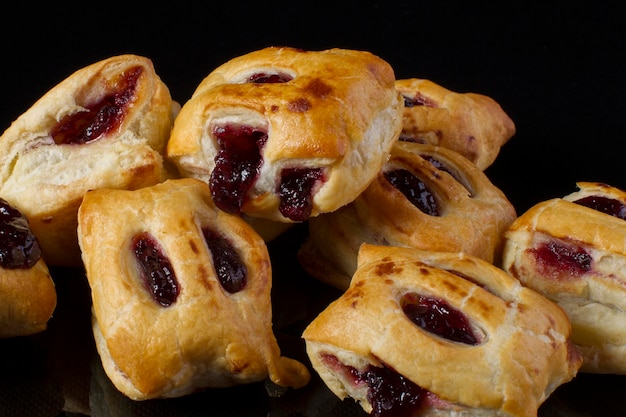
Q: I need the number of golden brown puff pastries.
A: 8